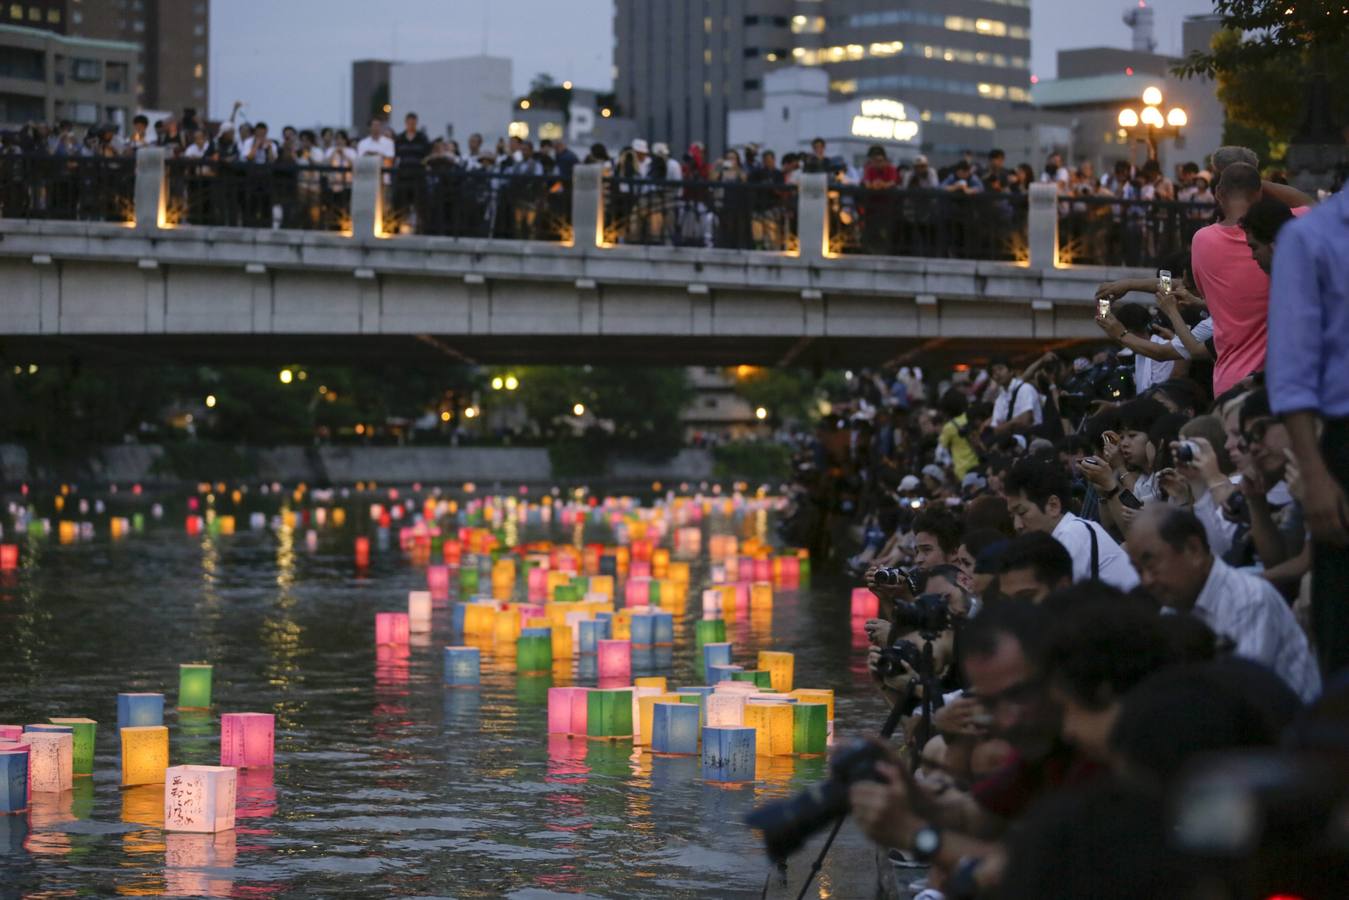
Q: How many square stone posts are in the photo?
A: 5